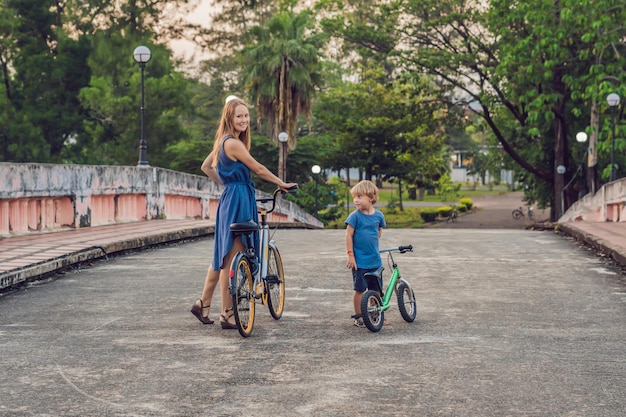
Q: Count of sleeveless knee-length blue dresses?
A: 1